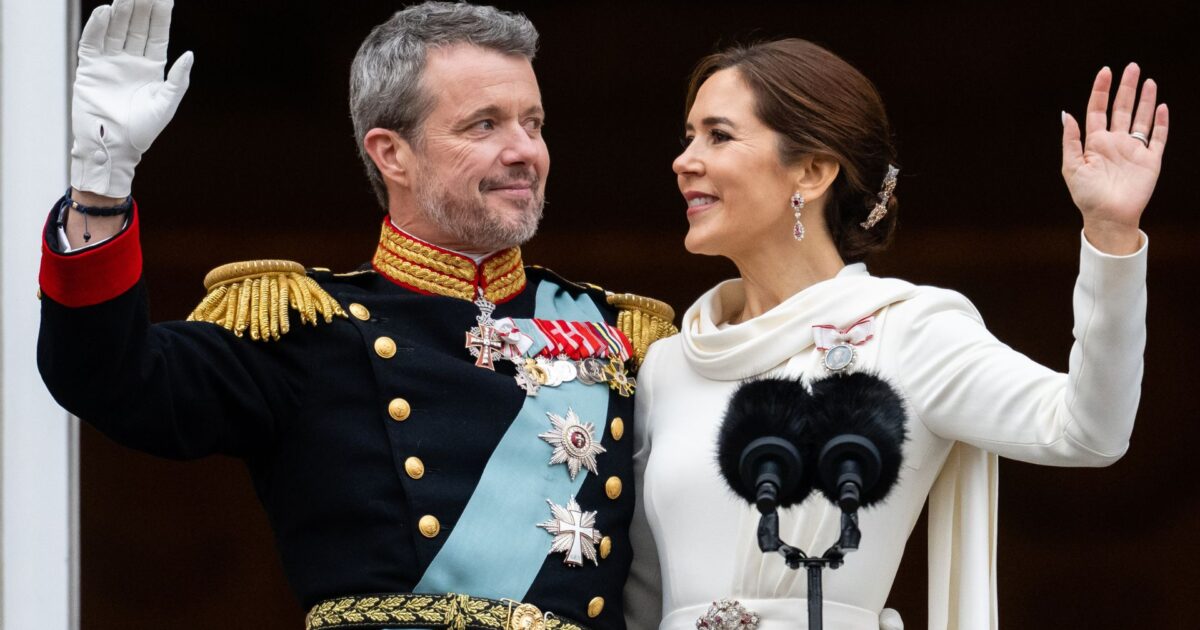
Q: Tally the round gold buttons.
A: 9